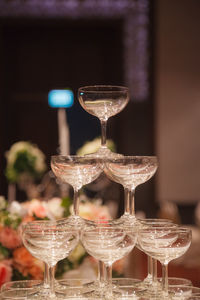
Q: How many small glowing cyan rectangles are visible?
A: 1